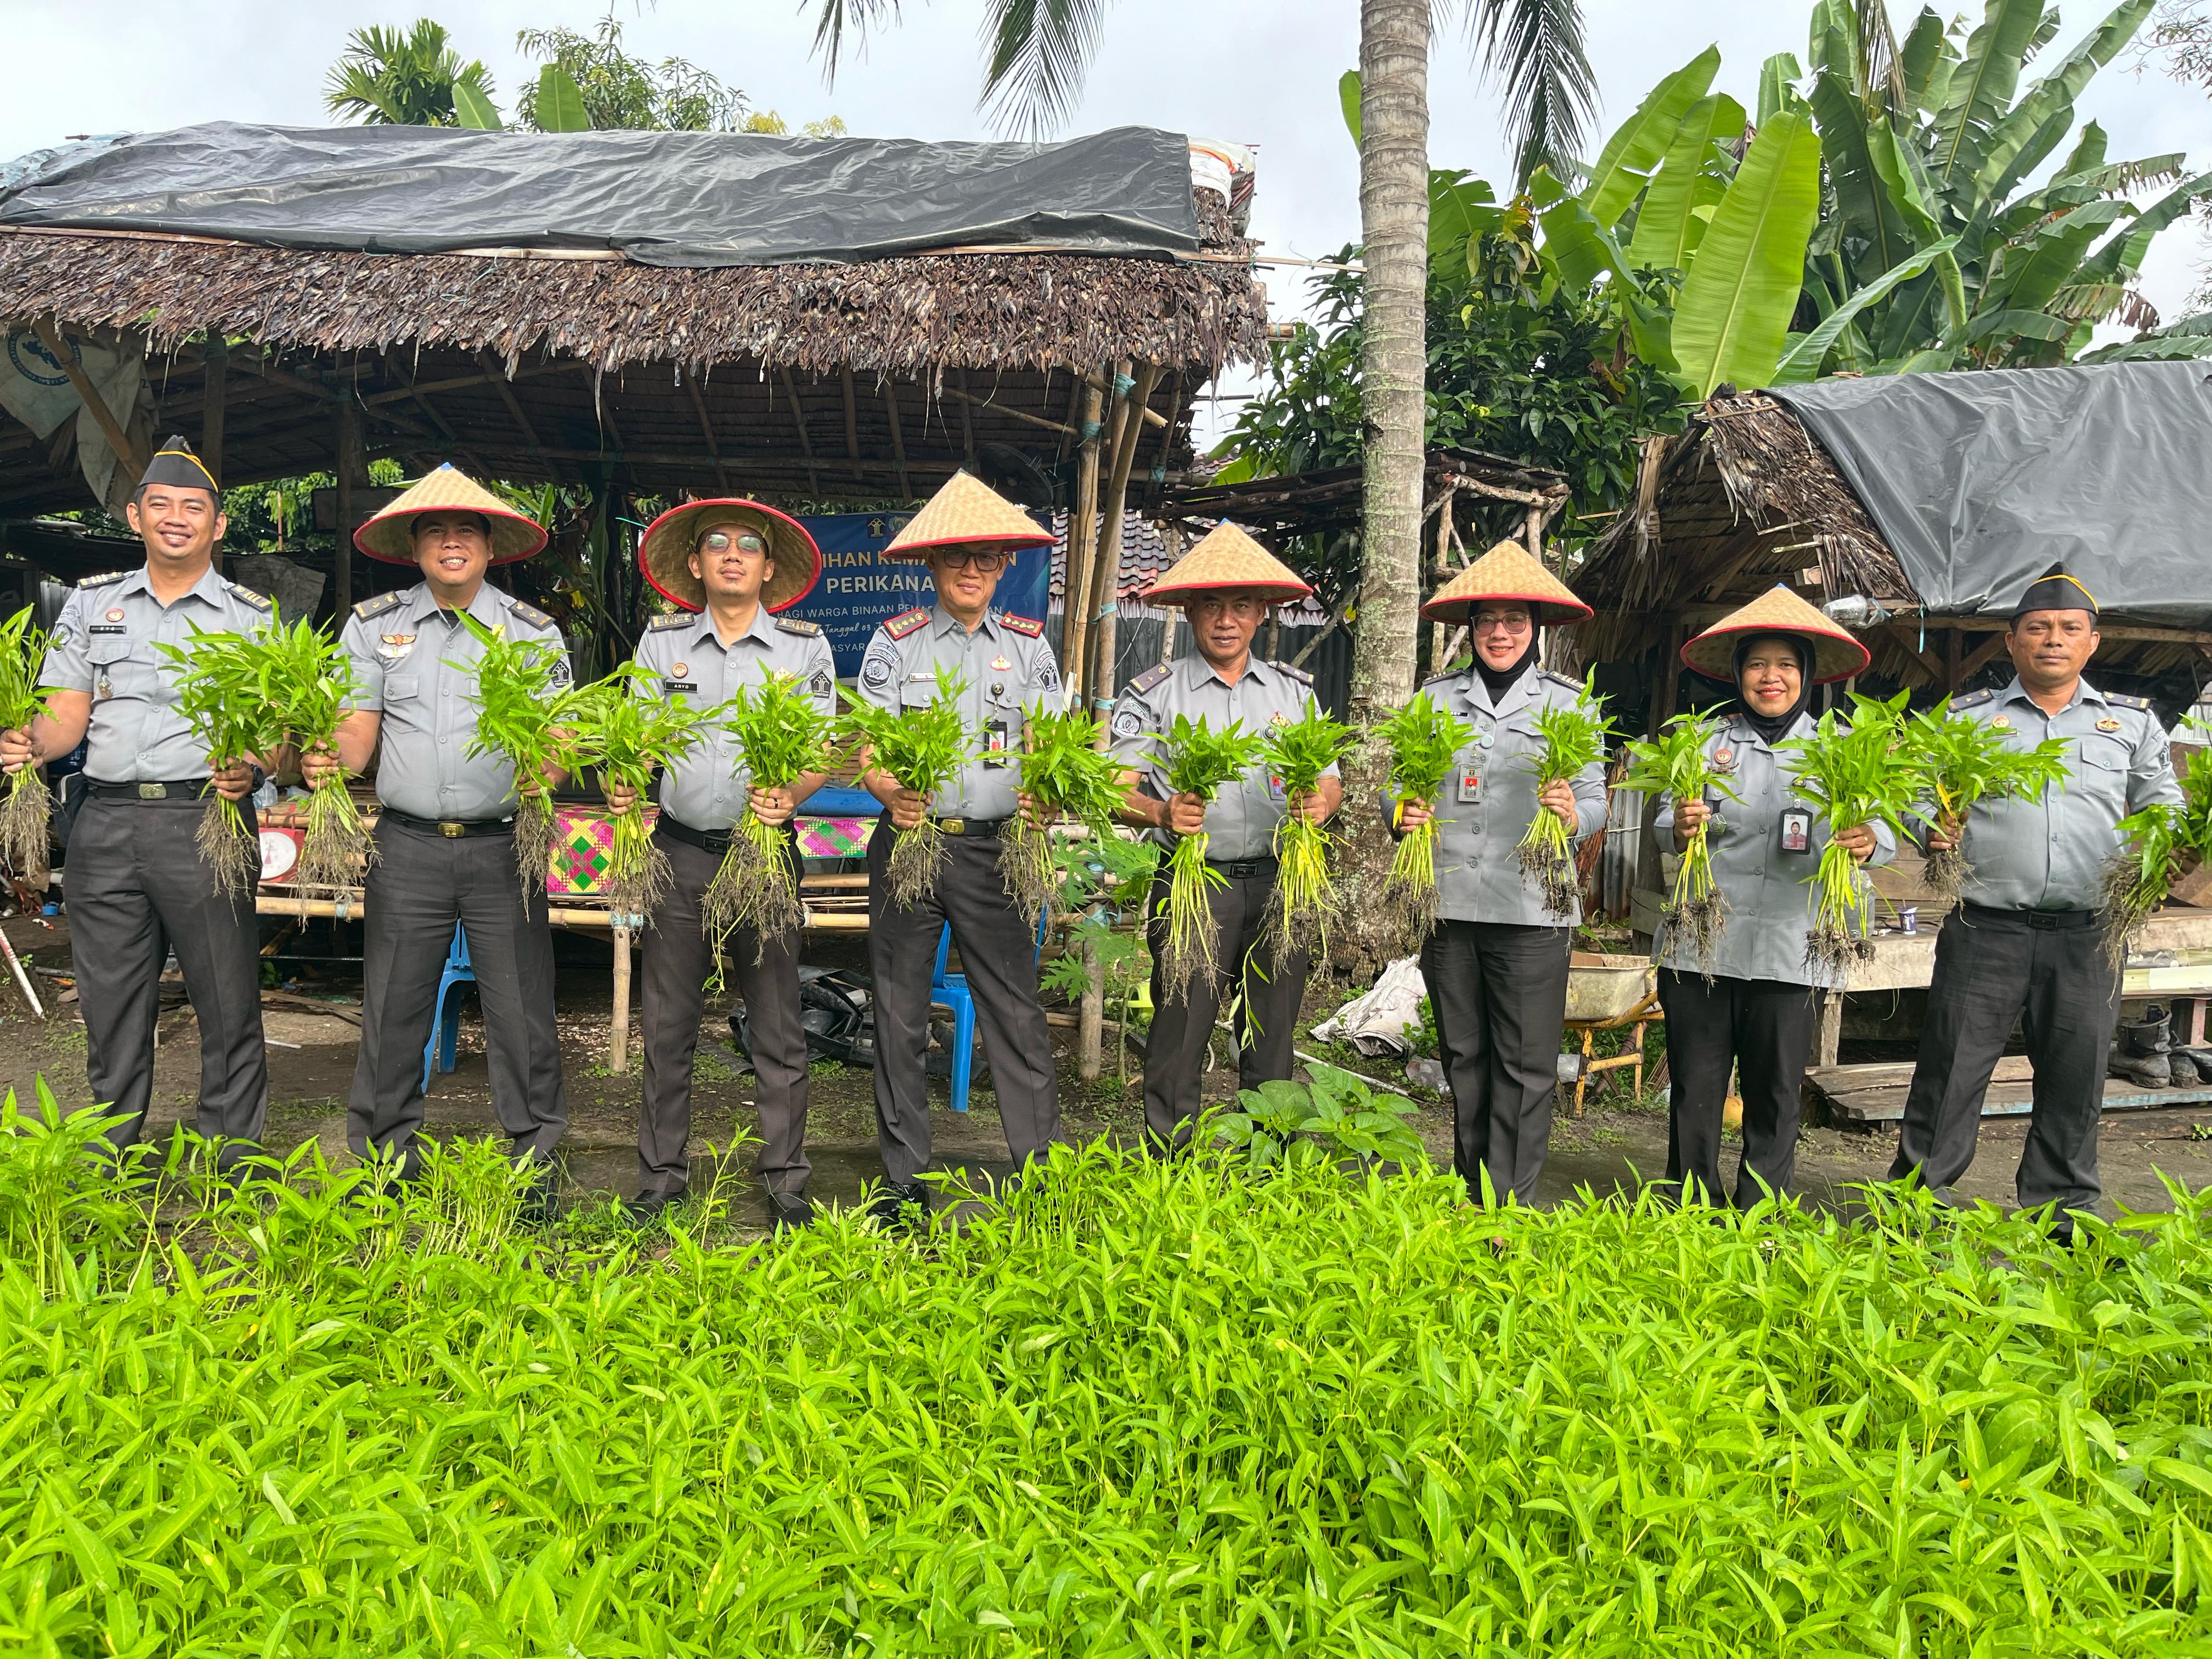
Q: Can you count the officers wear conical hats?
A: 6